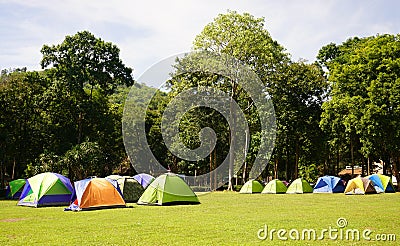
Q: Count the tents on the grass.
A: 12